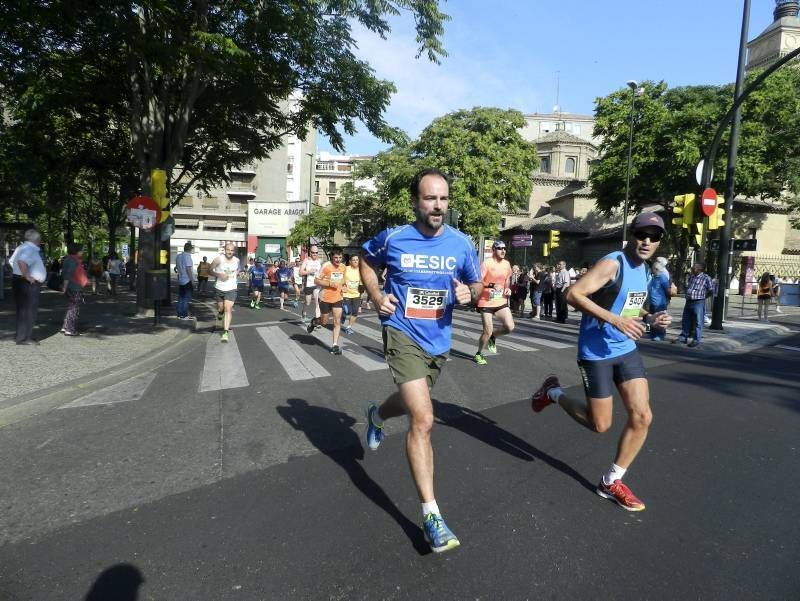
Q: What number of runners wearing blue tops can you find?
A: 4